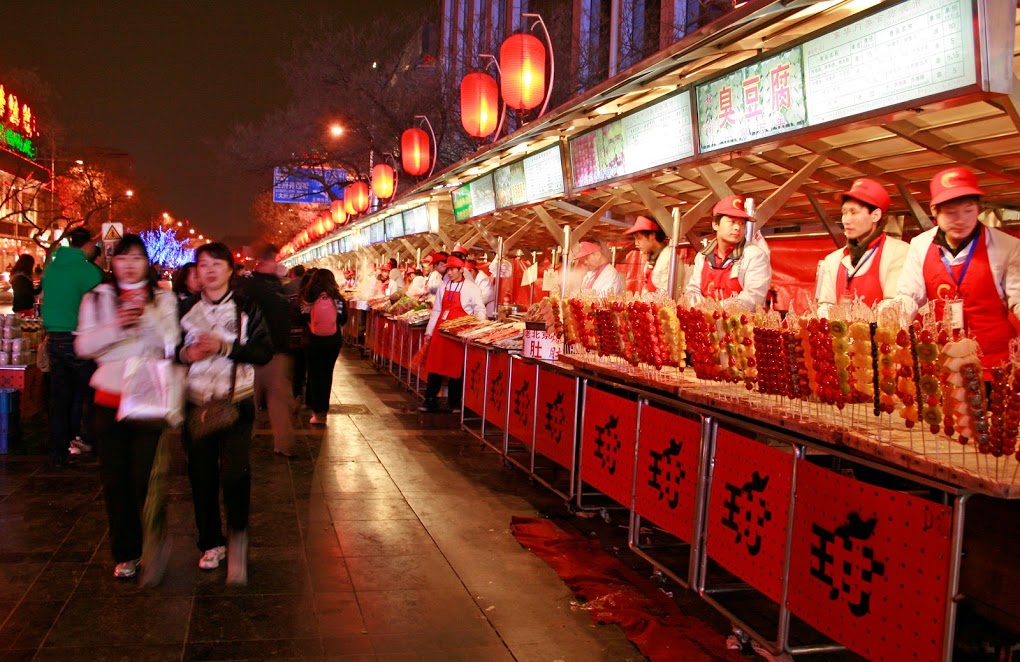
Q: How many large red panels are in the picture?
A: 8